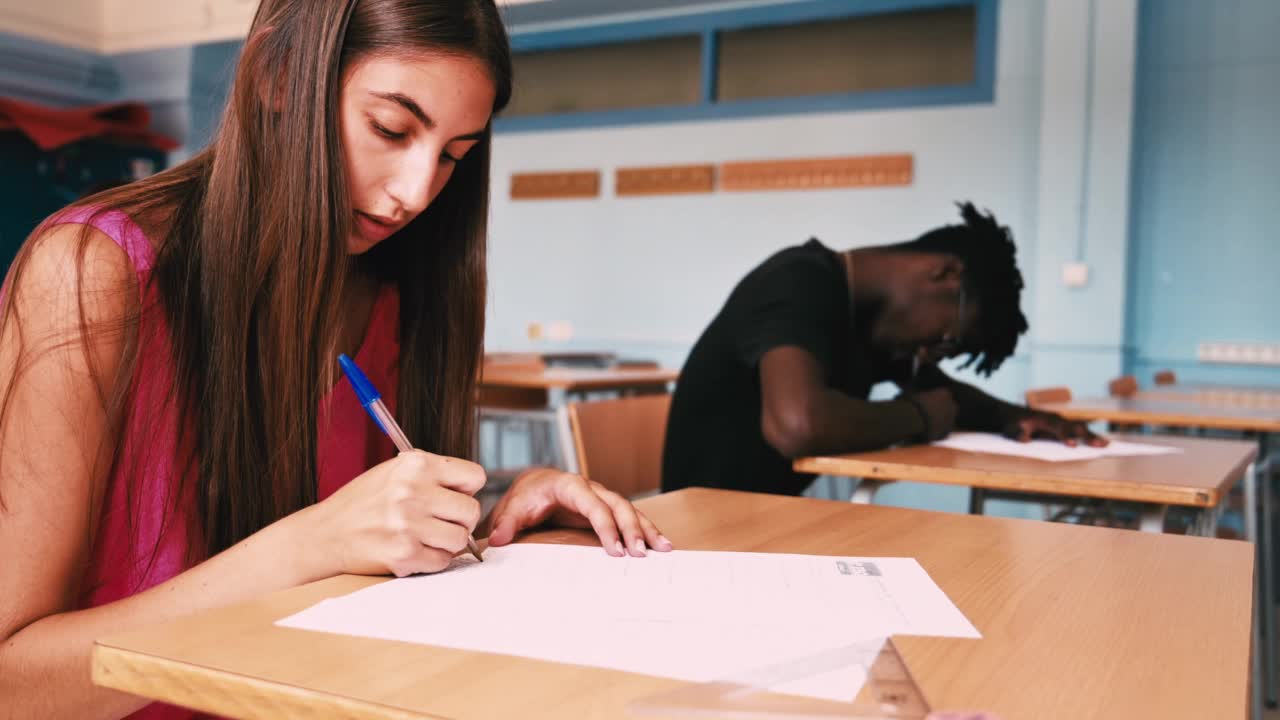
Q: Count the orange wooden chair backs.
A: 4